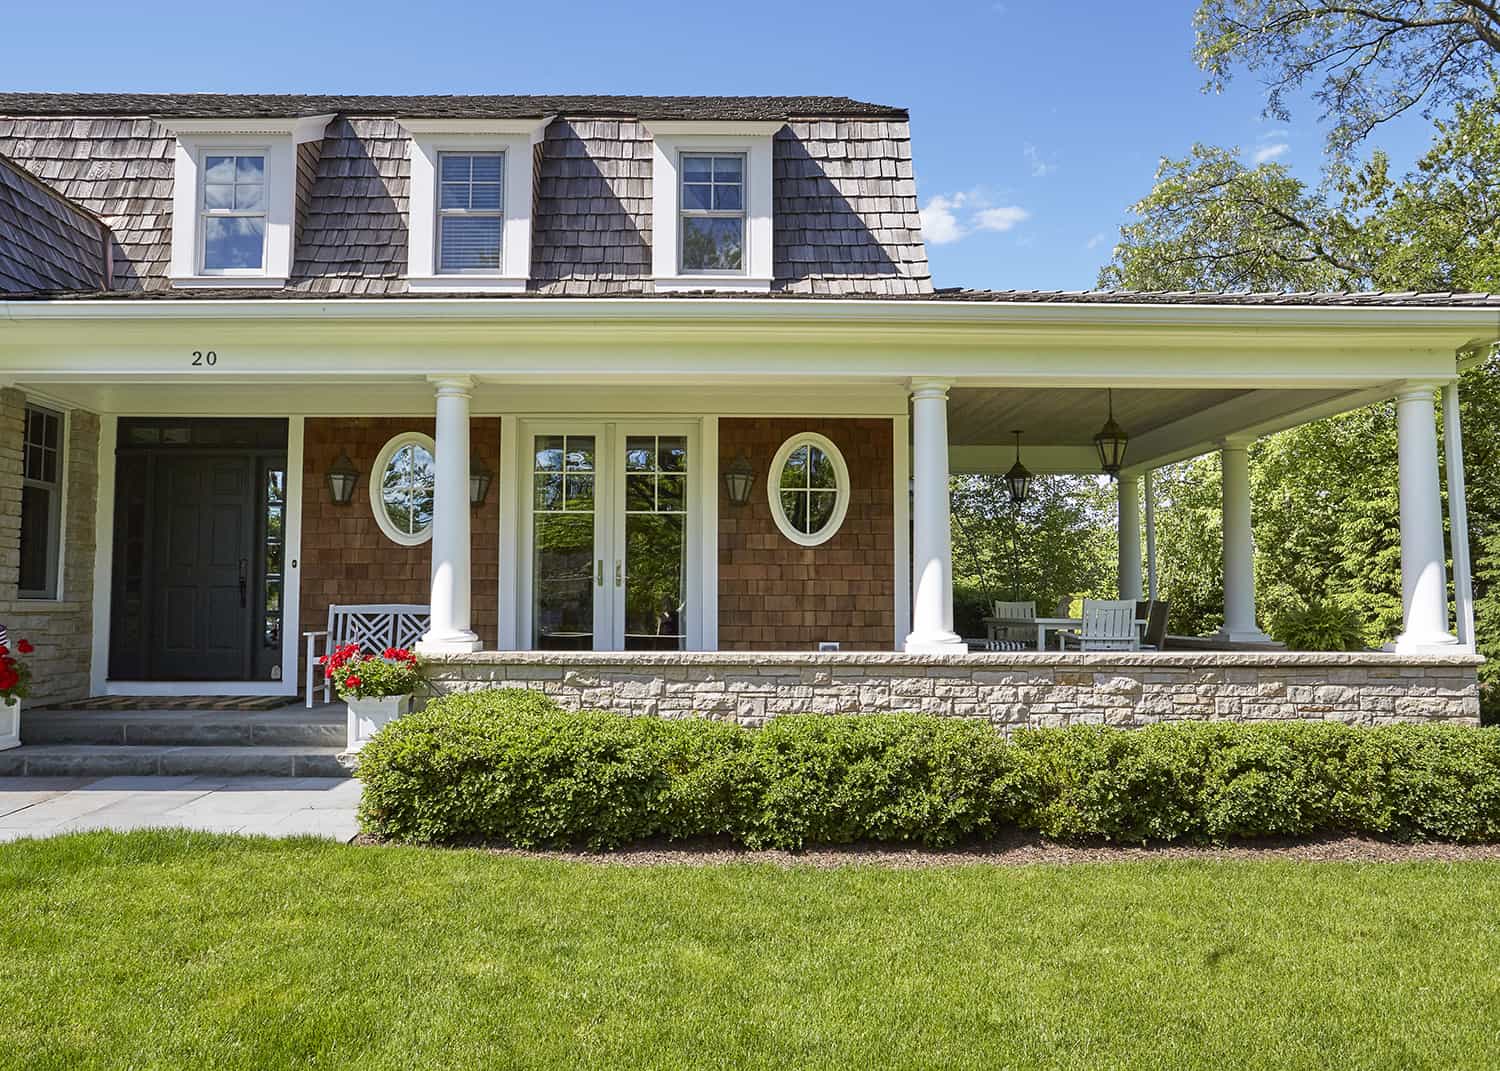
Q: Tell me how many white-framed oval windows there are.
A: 2